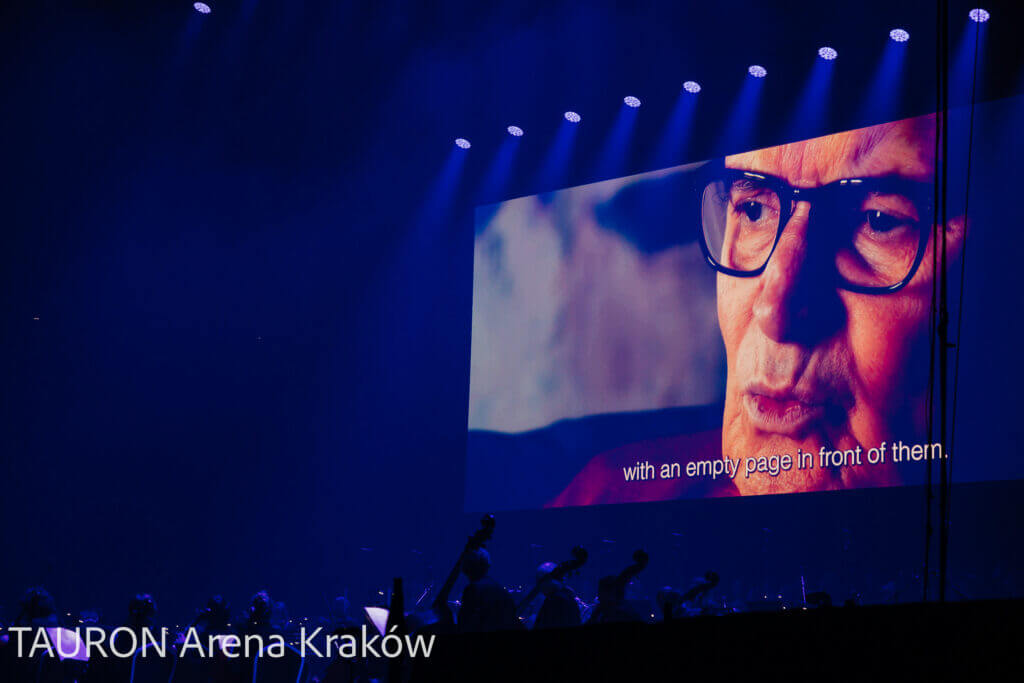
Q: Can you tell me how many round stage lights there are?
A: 10